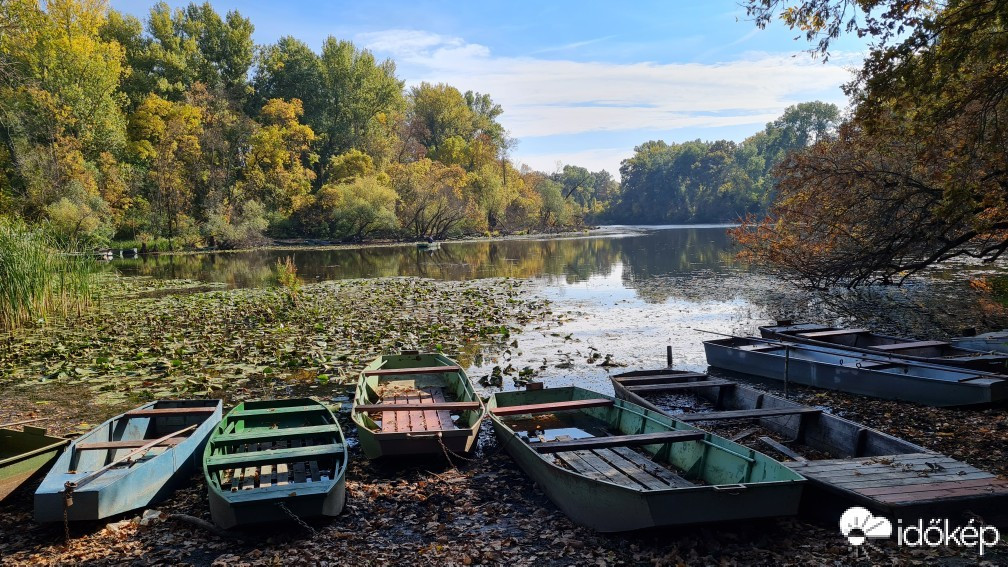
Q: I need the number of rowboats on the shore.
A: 9